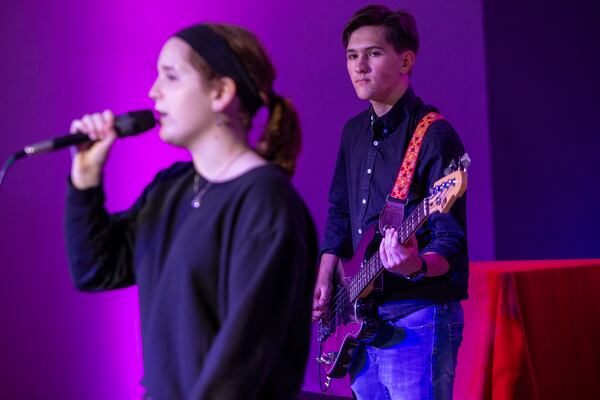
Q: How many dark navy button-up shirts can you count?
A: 1